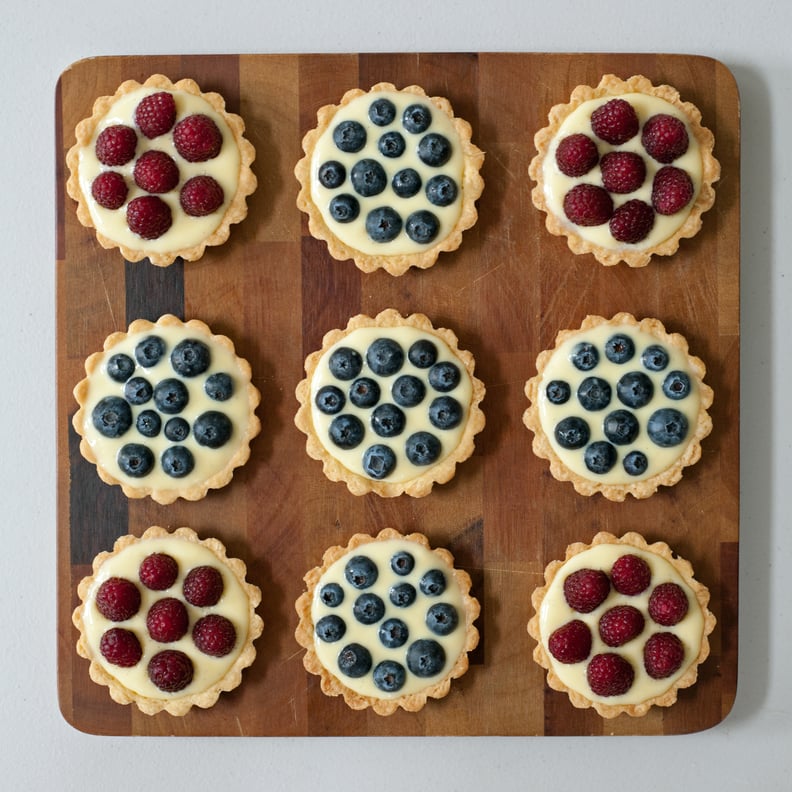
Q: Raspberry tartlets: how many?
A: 4